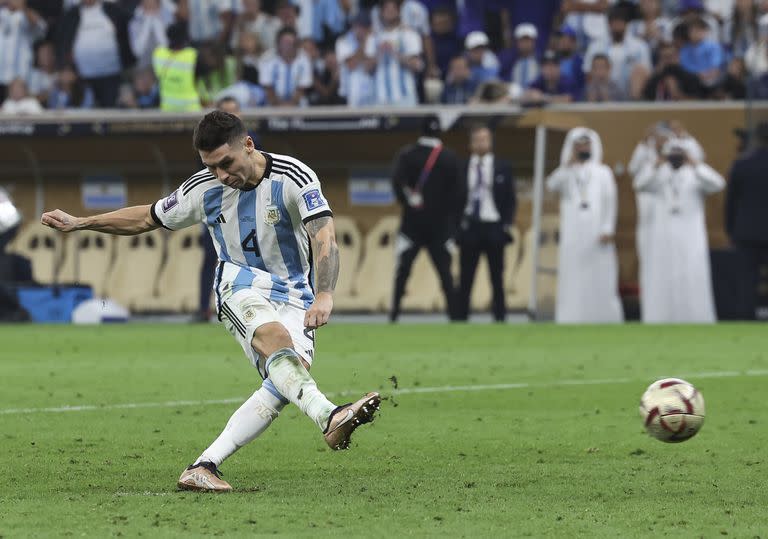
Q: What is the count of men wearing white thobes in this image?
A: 3